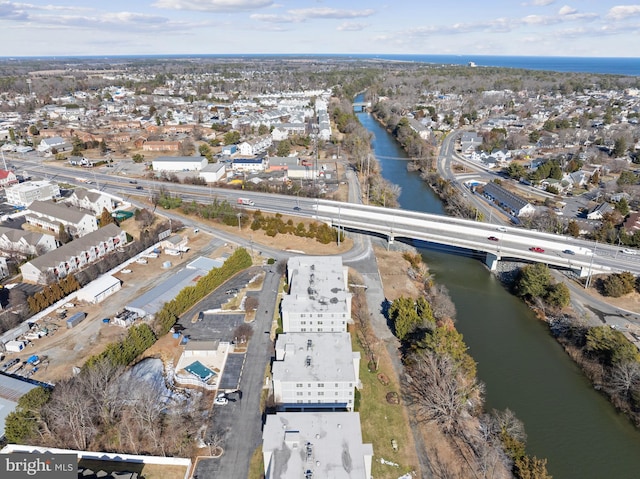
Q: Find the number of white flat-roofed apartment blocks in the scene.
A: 3